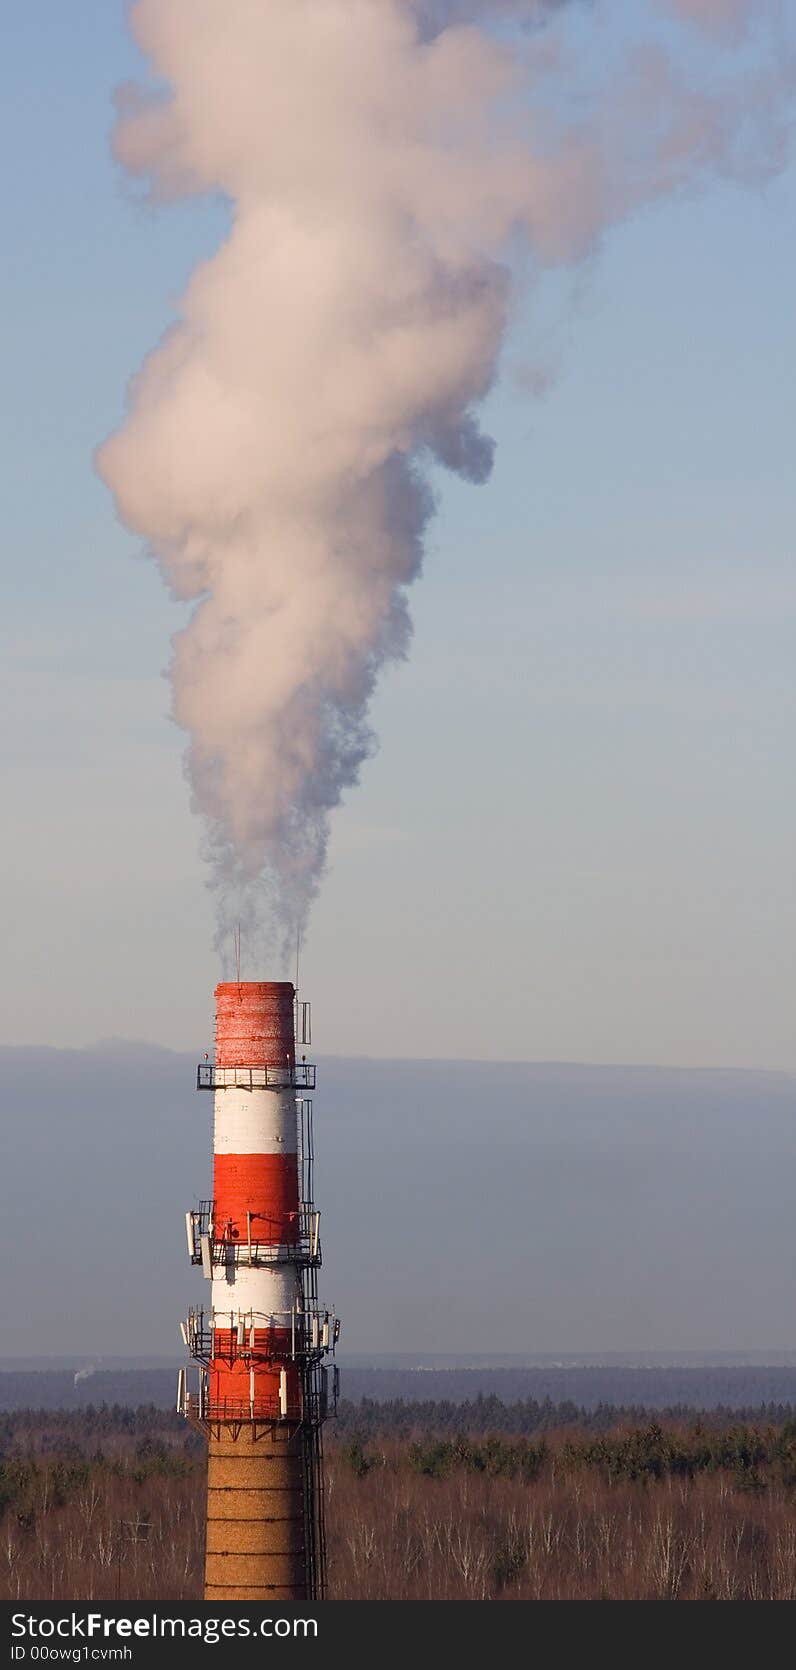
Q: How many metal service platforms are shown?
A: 4